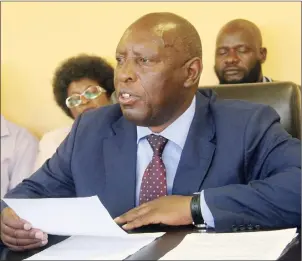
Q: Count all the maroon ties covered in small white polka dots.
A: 1